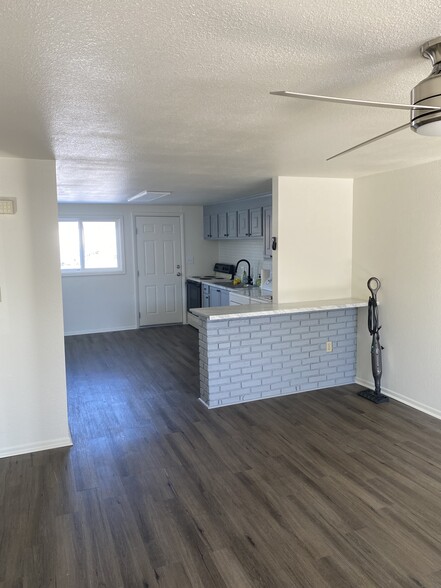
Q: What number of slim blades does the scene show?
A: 2